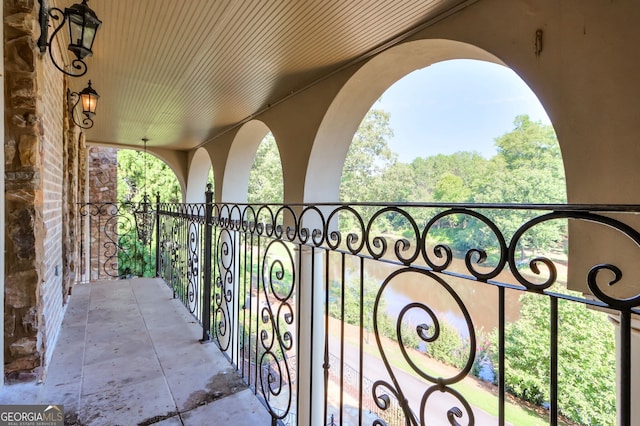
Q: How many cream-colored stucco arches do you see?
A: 4